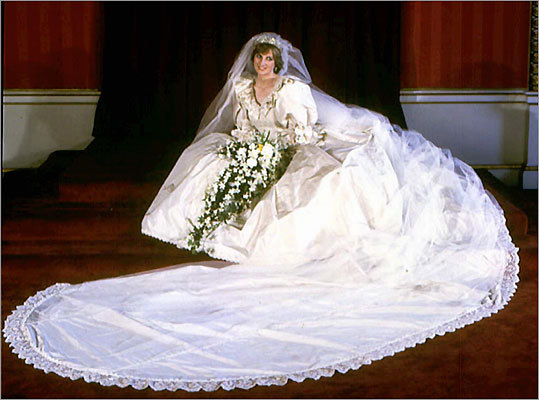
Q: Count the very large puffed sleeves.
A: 2